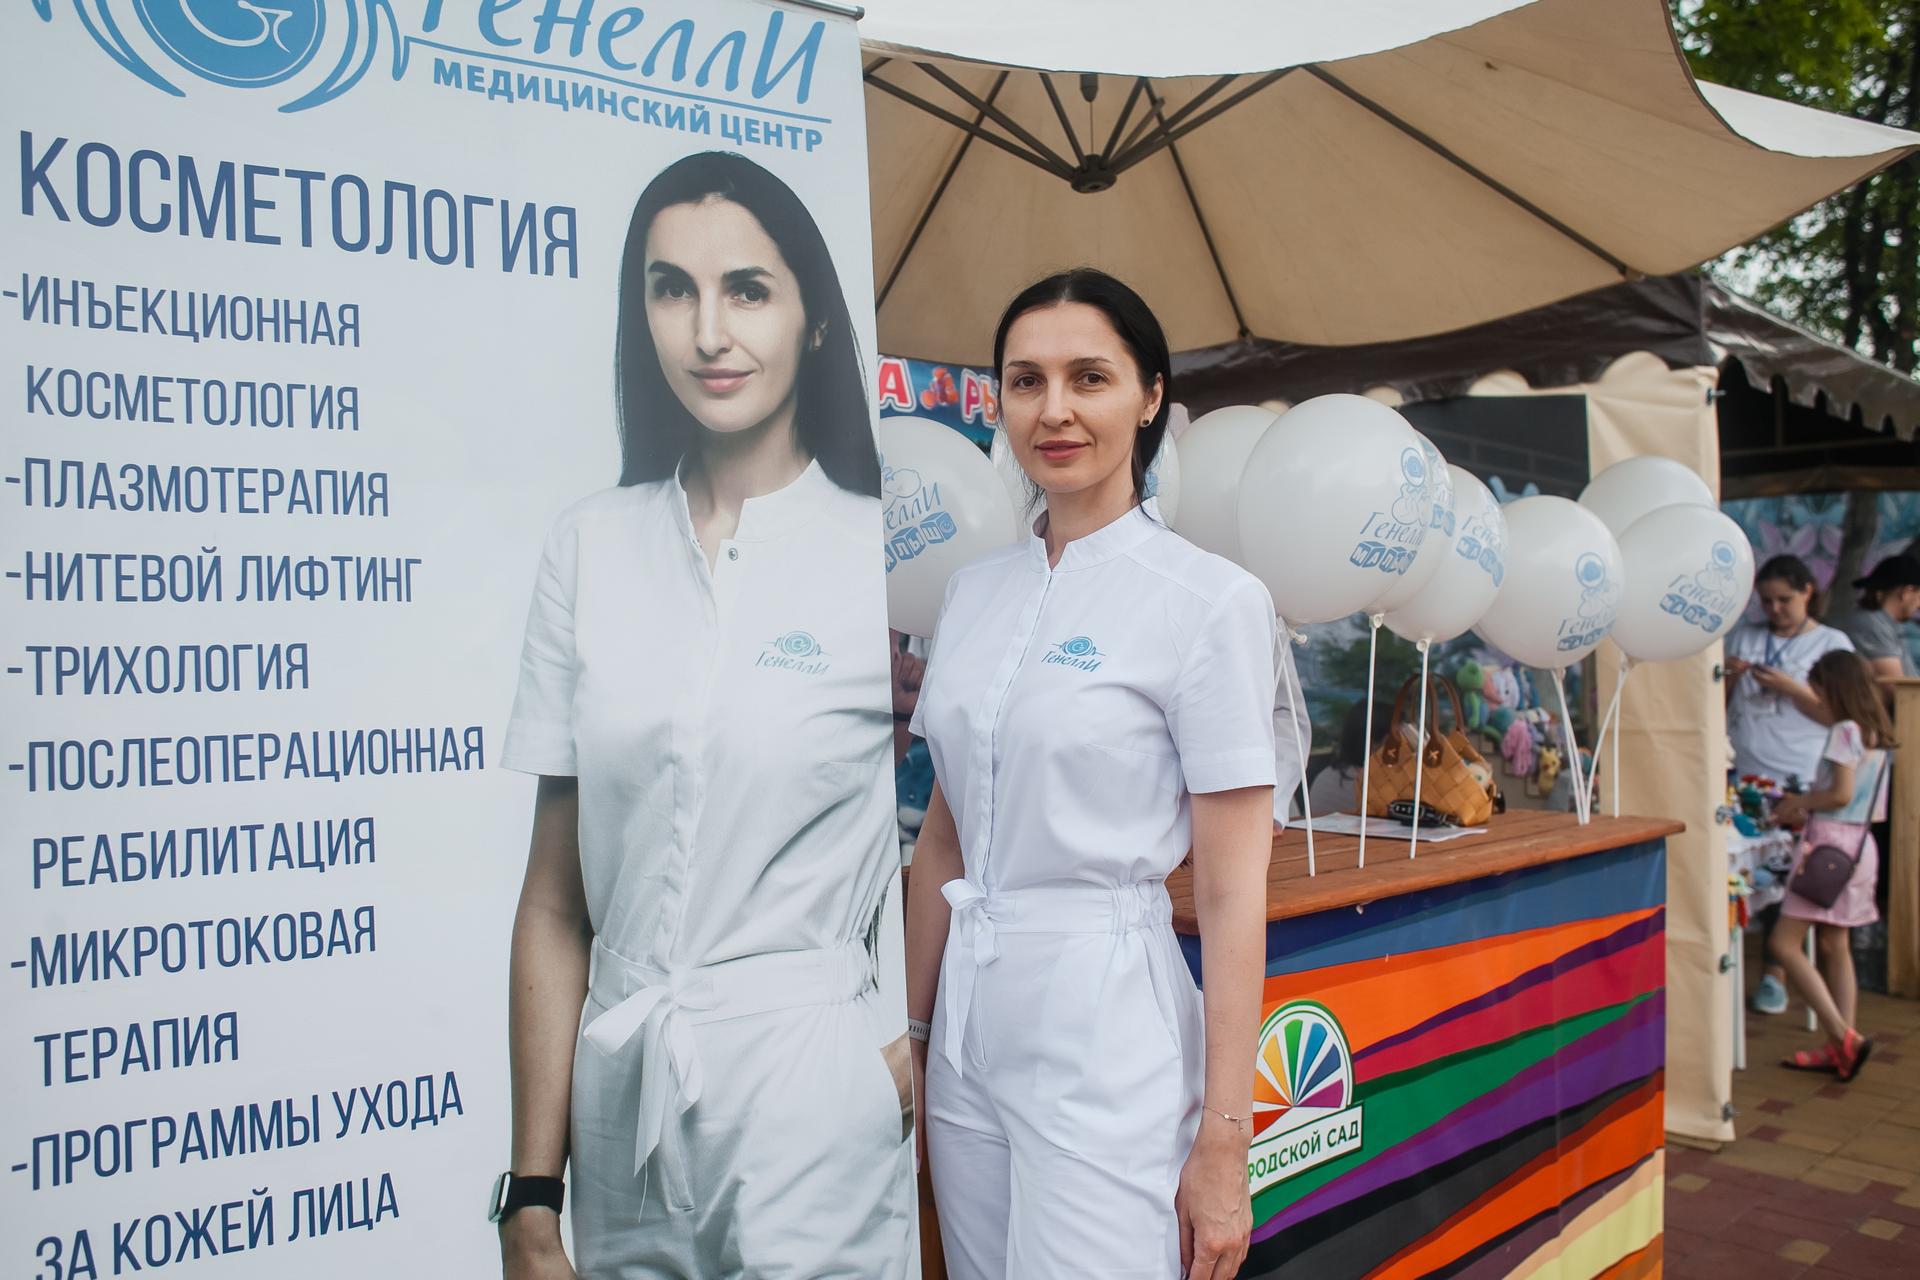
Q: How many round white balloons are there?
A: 9